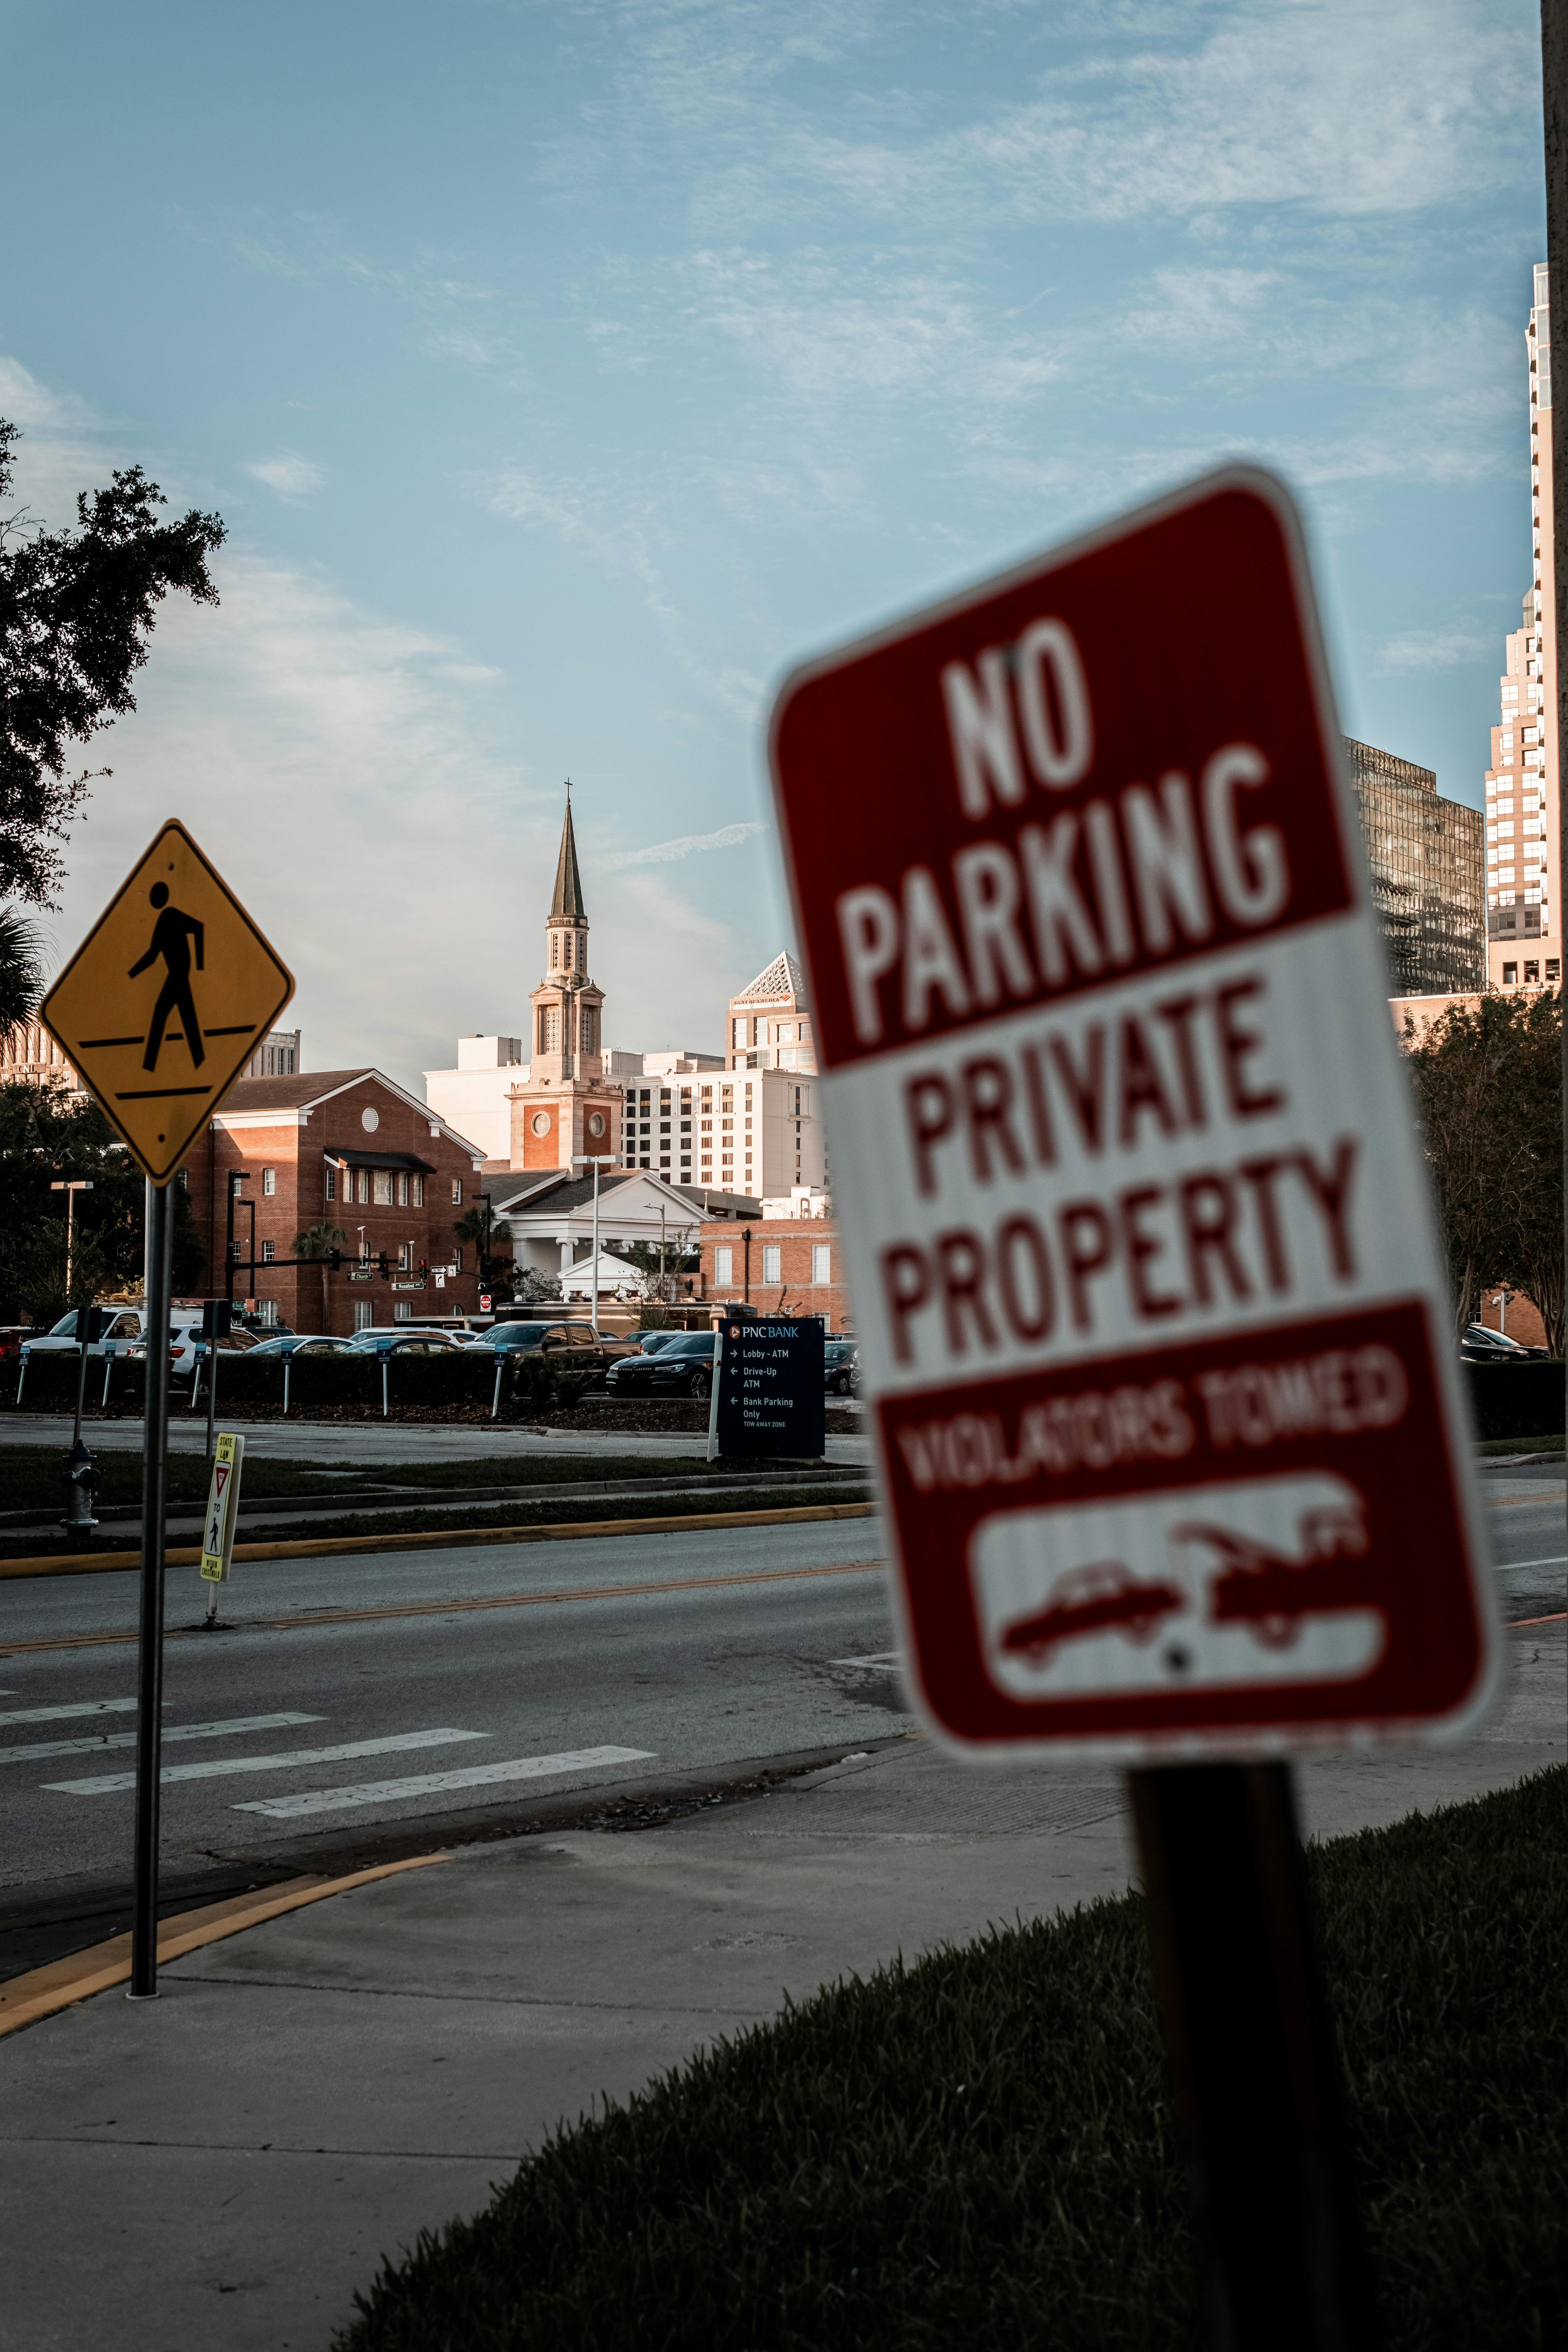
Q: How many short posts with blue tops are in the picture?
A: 6